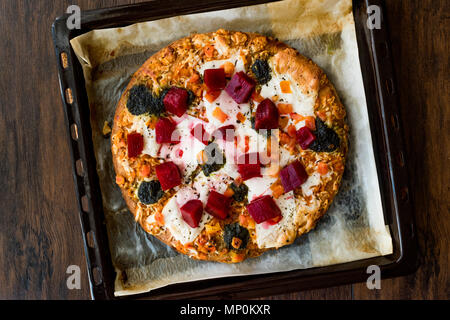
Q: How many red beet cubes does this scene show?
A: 15